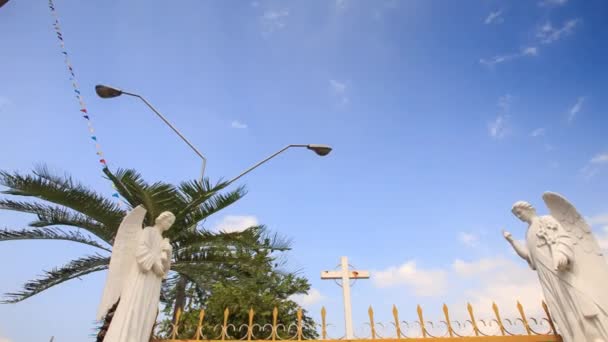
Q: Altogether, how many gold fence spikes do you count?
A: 15